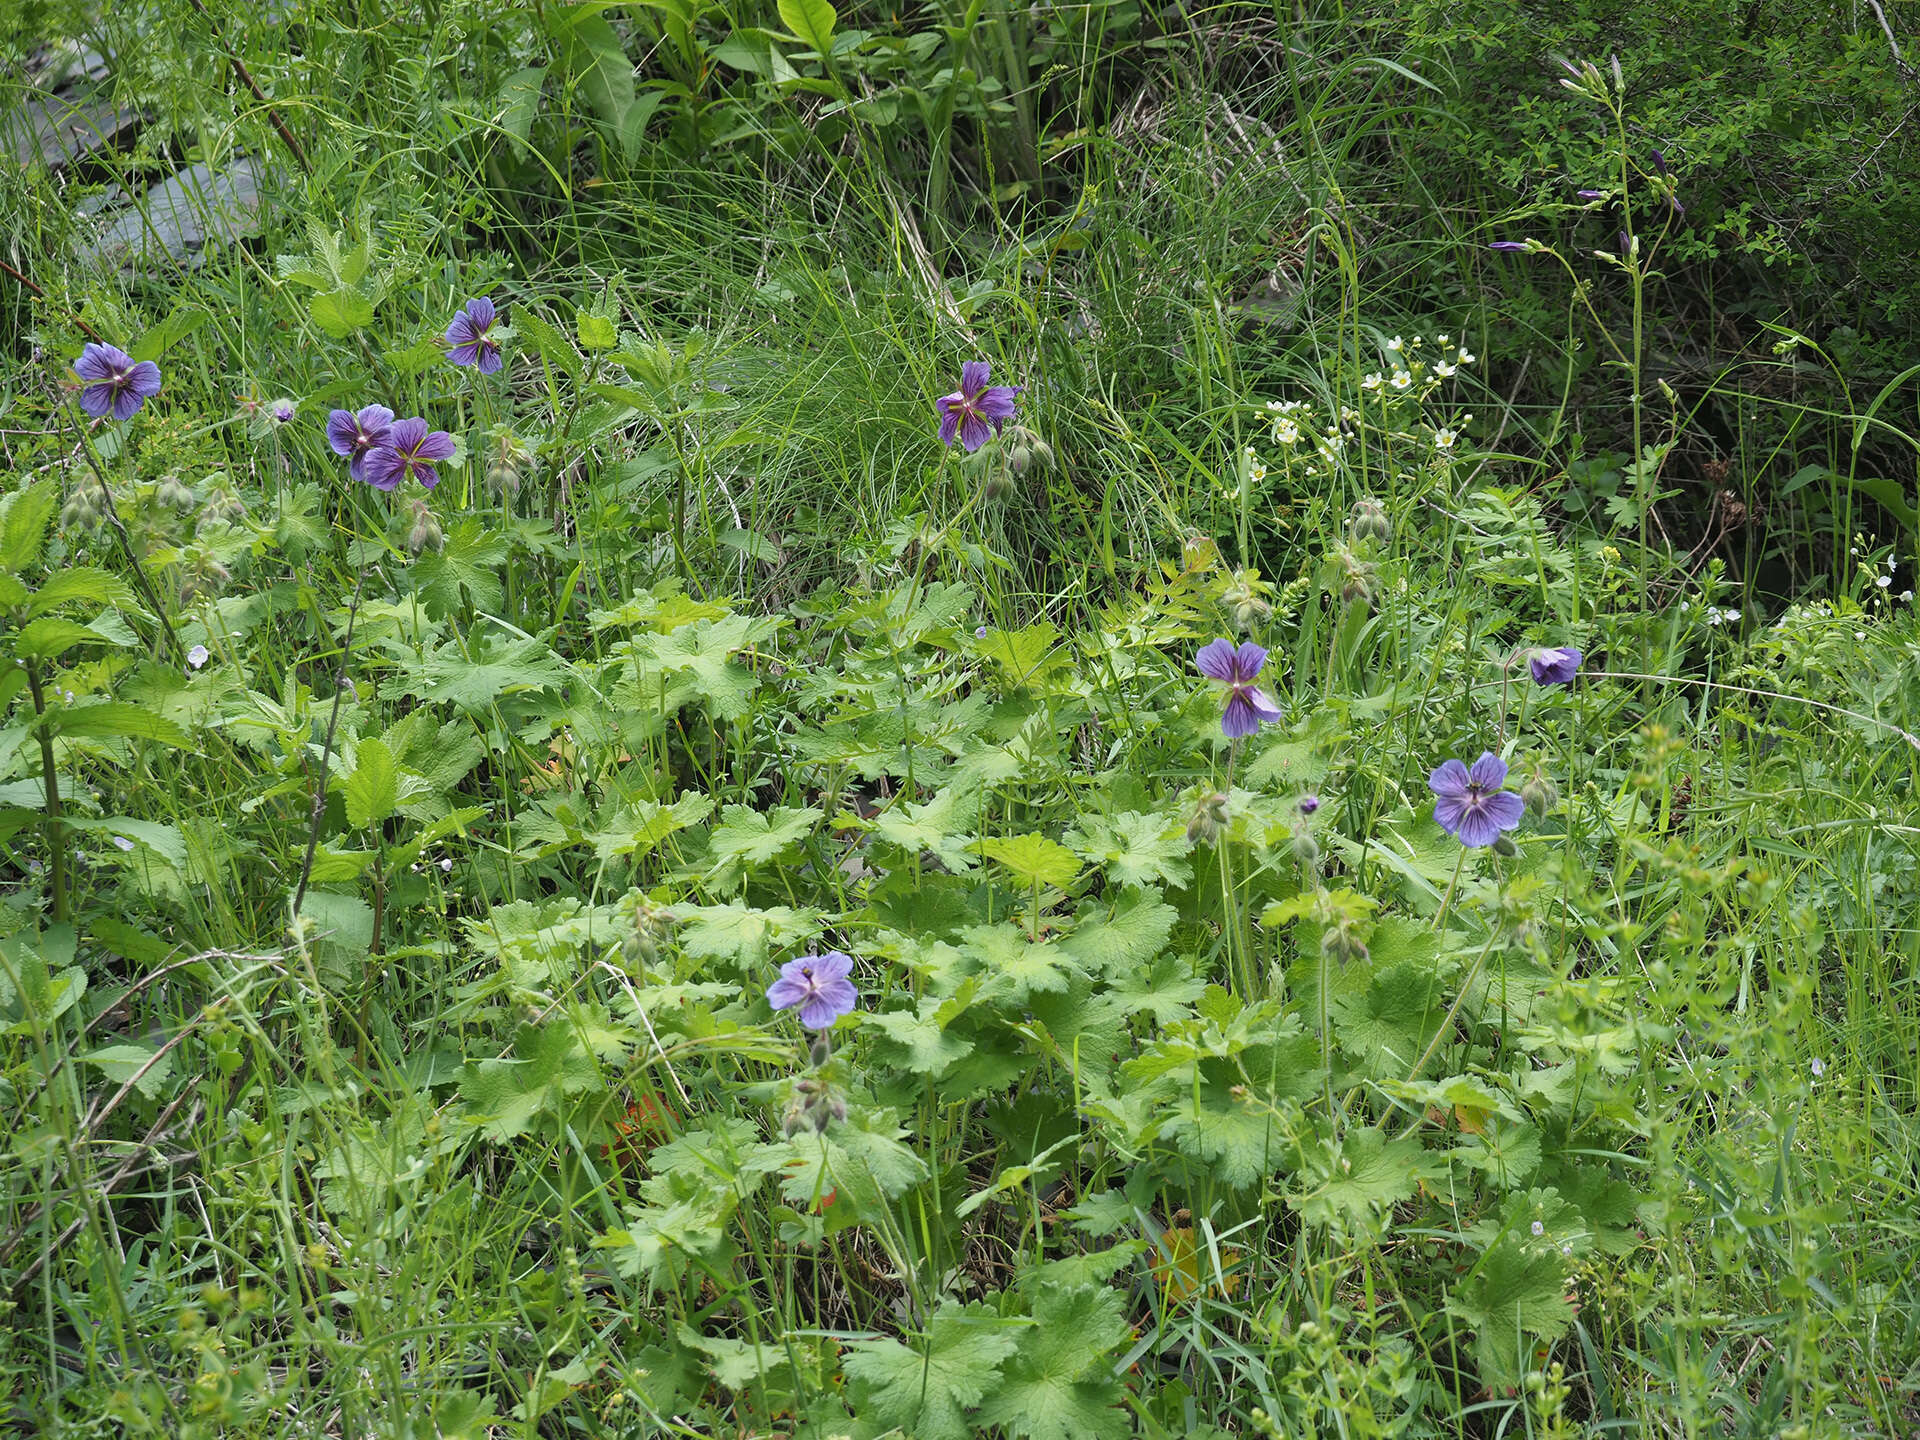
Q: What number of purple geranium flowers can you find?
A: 9